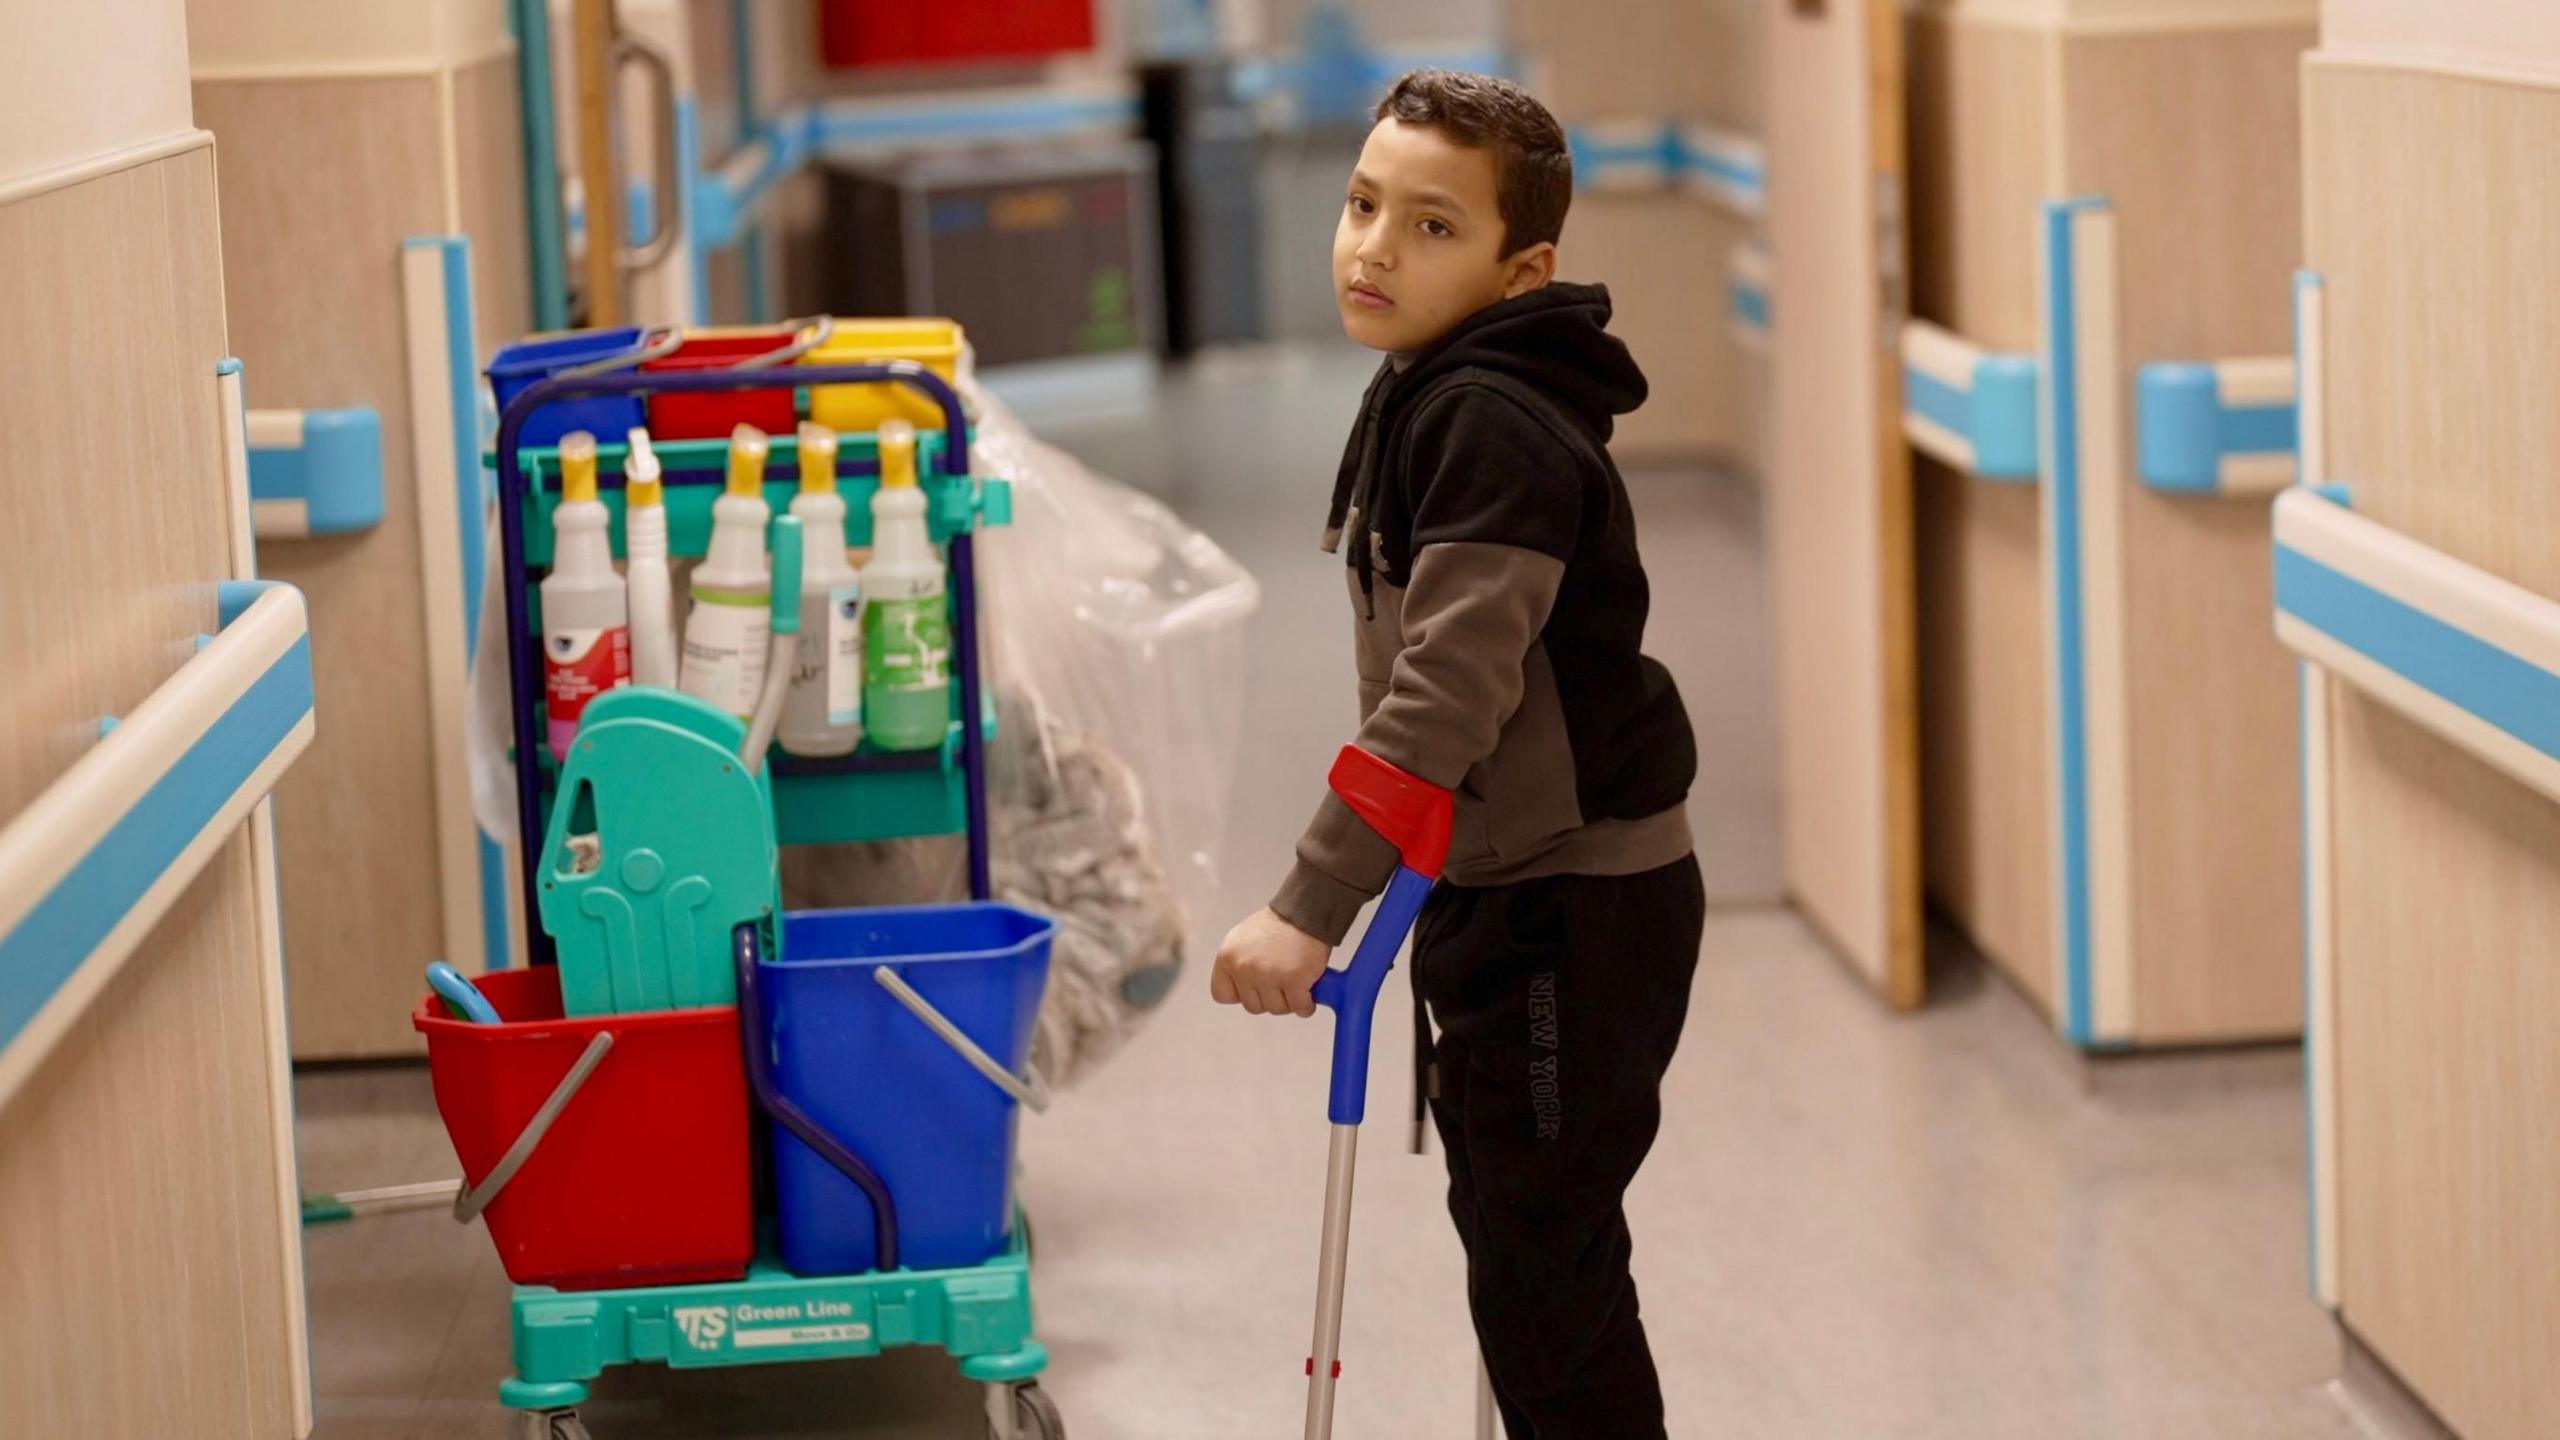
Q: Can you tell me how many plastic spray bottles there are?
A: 5